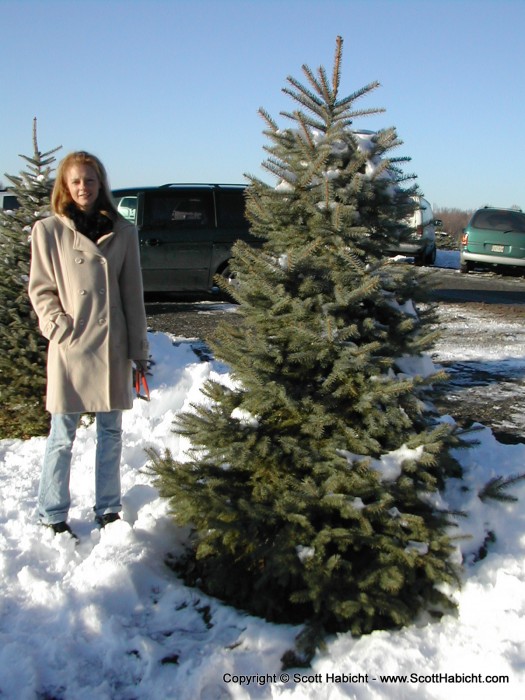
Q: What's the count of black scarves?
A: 1